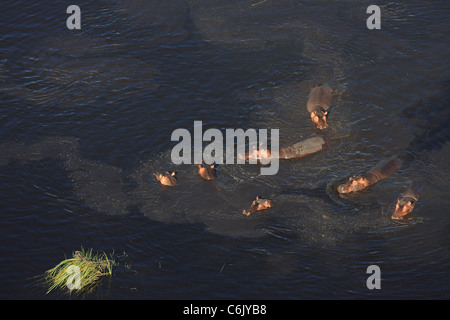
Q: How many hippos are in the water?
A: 7